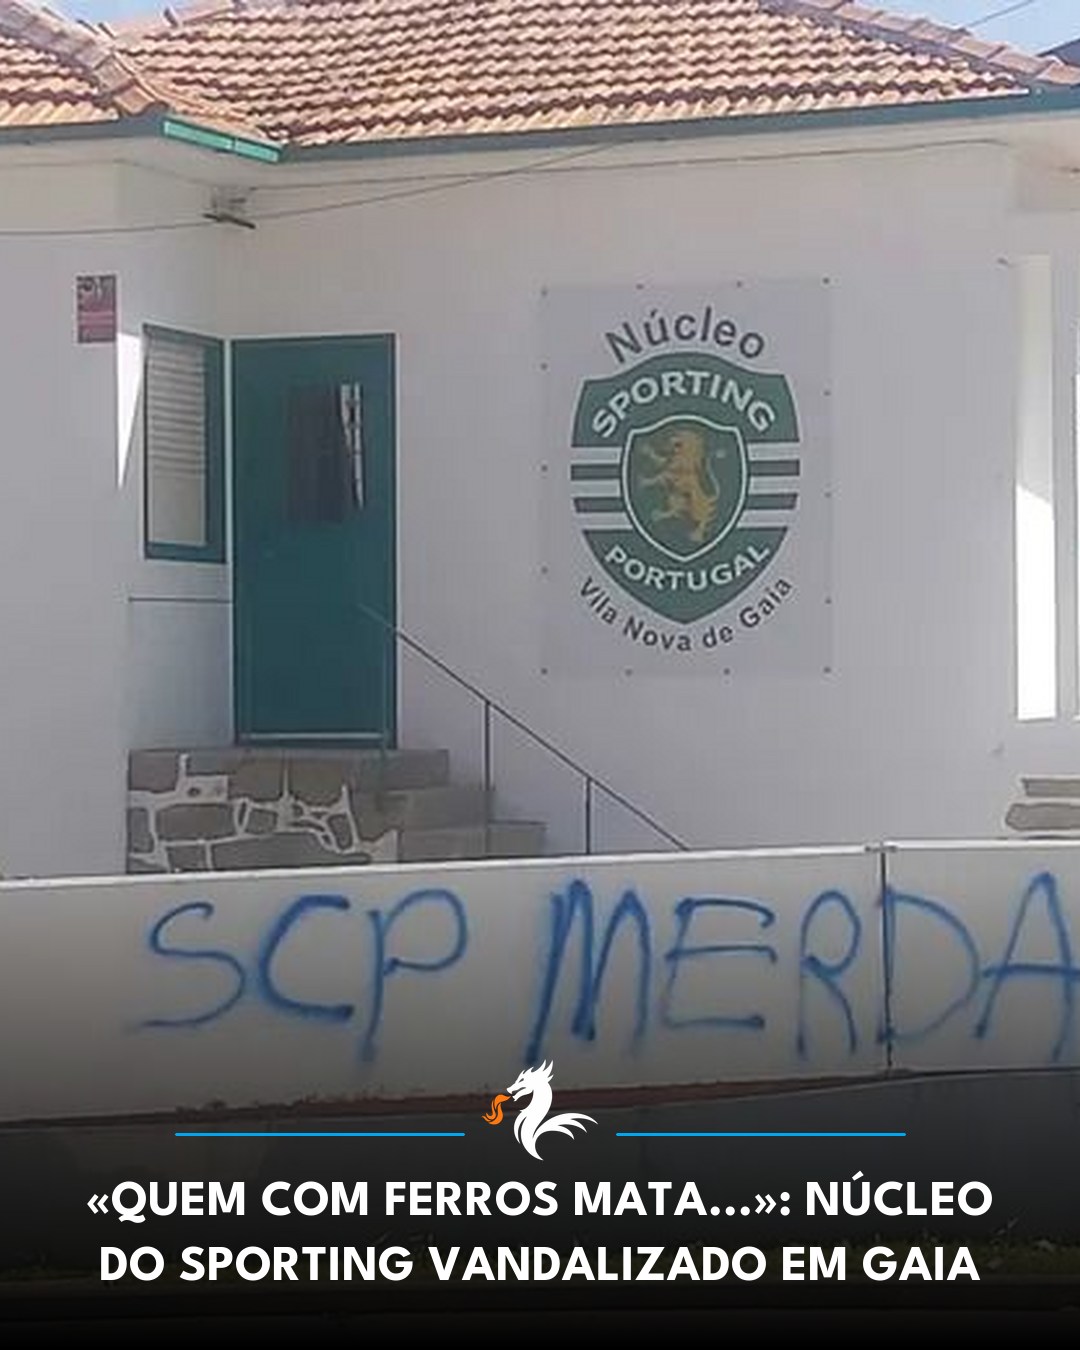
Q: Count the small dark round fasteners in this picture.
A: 14